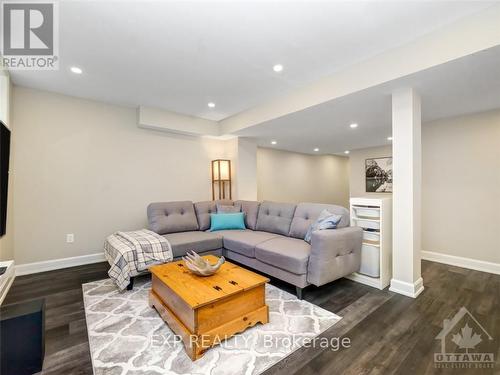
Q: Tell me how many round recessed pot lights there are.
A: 8